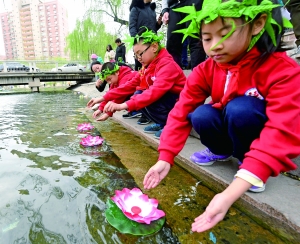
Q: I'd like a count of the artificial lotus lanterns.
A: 3